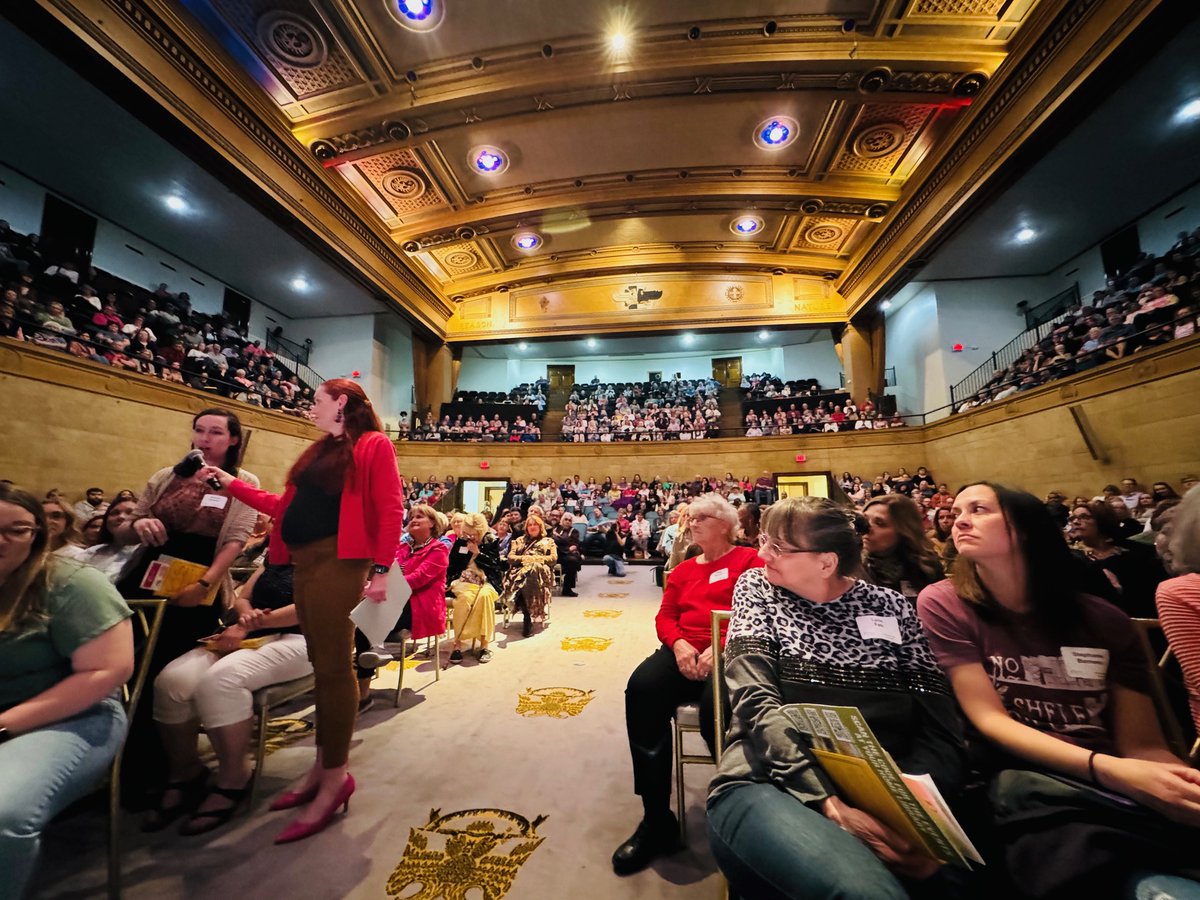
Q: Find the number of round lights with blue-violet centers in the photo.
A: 5